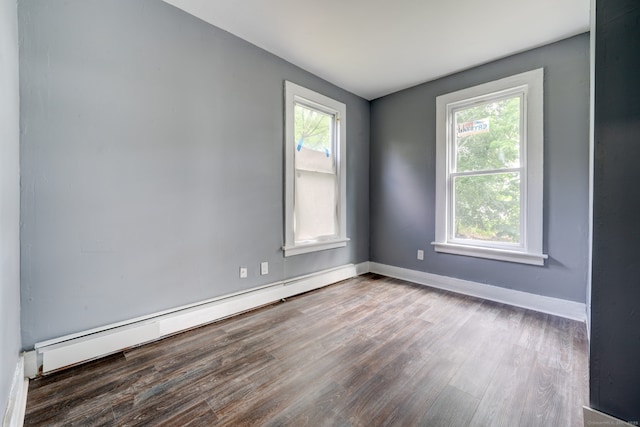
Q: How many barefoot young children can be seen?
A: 0